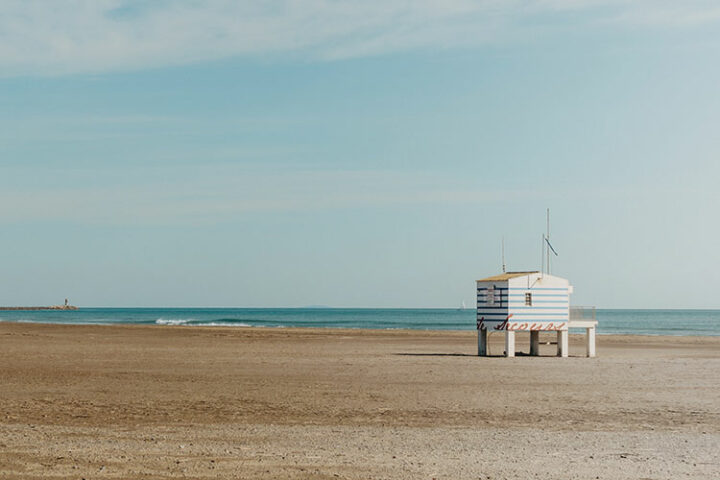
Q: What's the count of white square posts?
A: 5